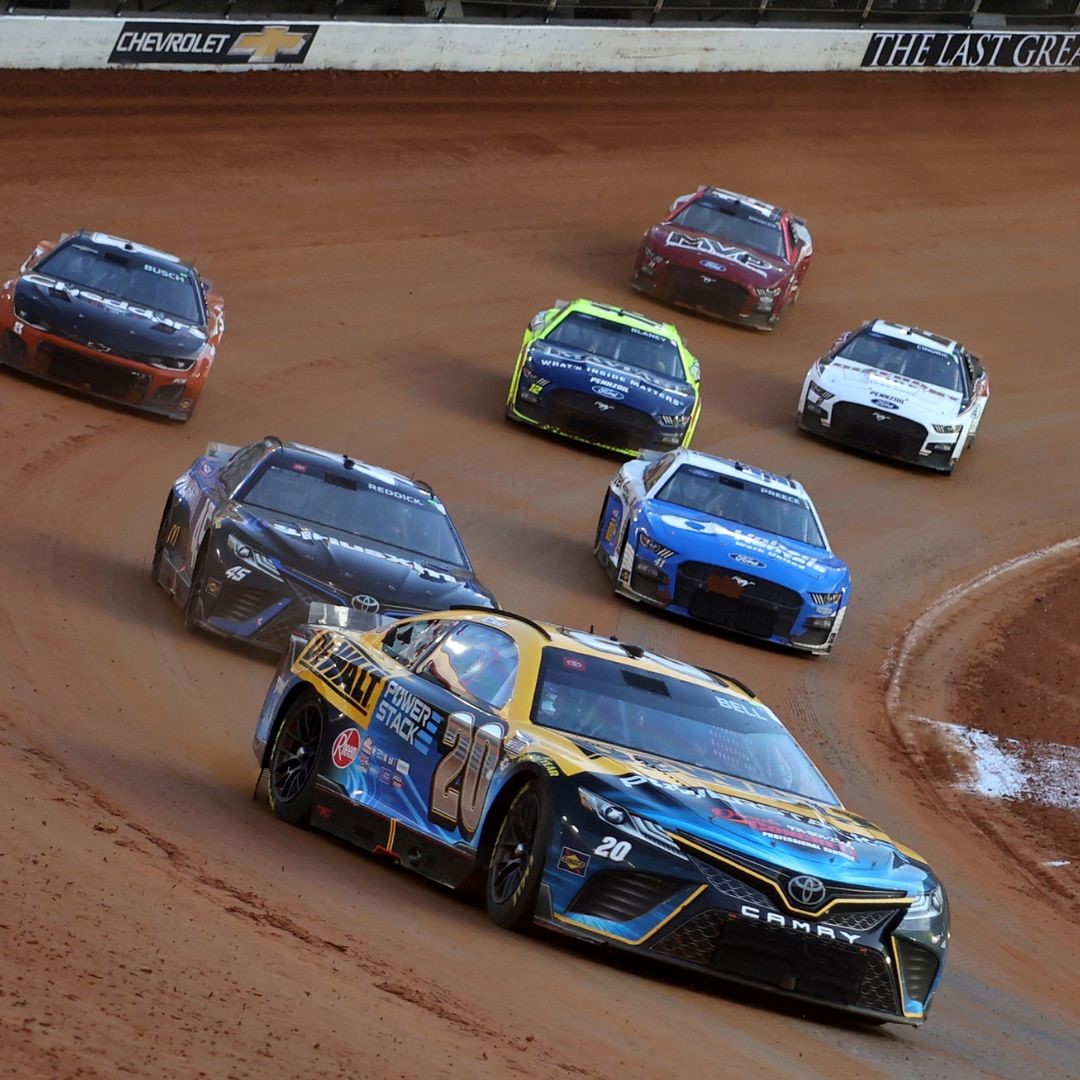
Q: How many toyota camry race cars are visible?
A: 2